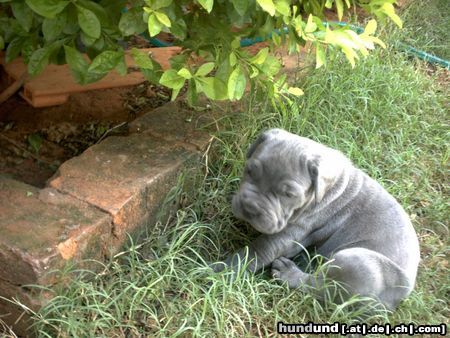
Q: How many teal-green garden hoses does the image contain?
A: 1